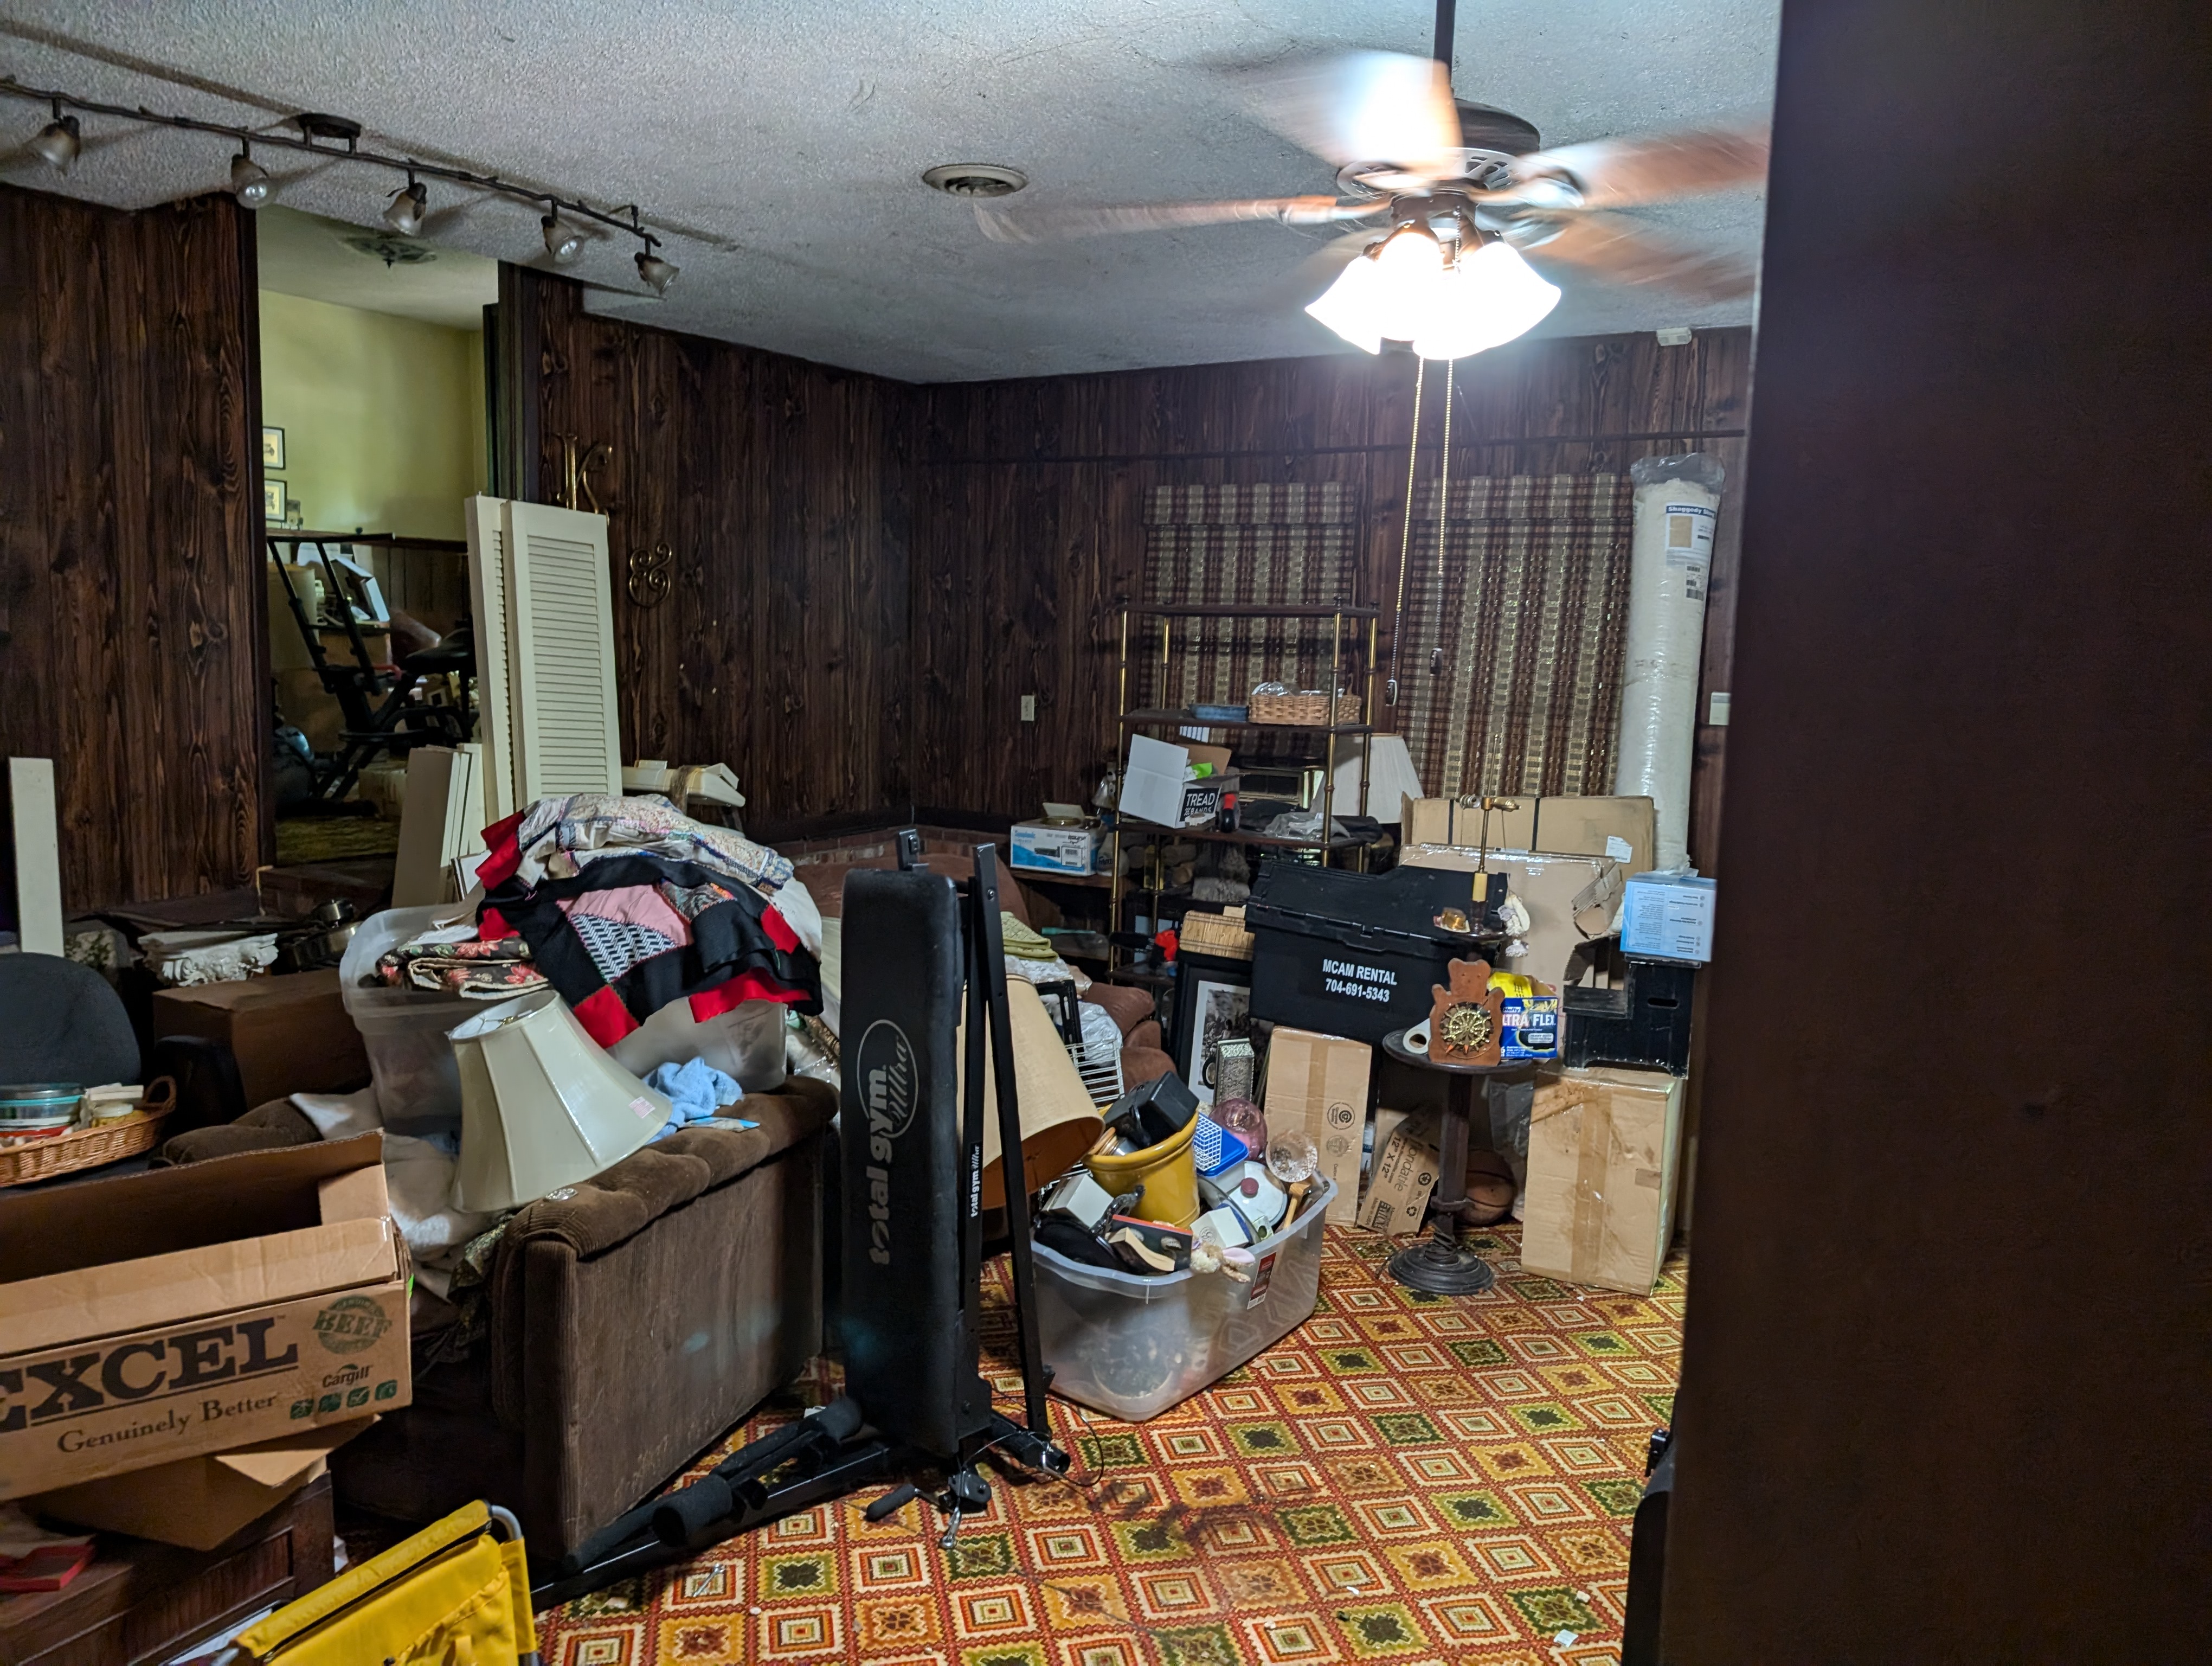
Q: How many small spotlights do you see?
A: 5